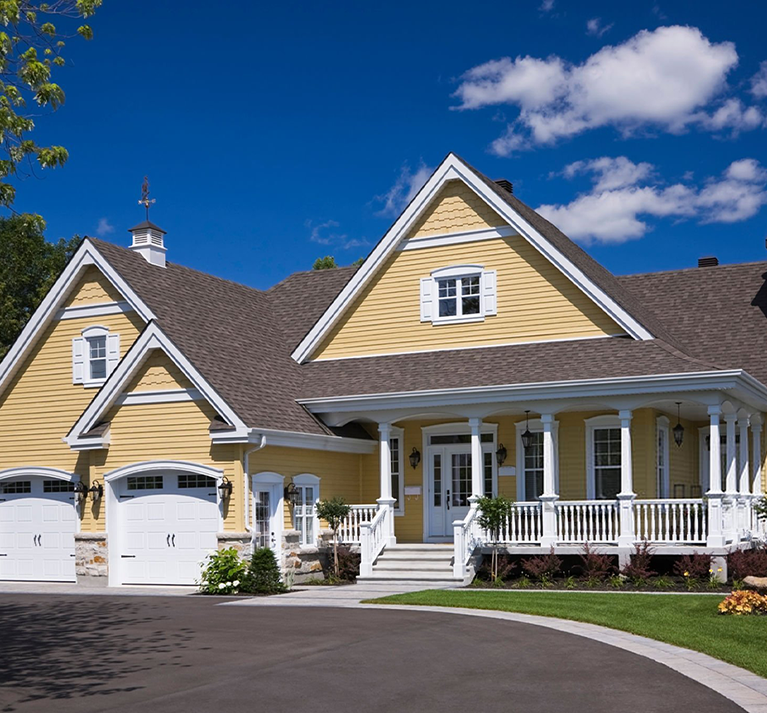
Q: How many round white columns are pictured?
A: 8